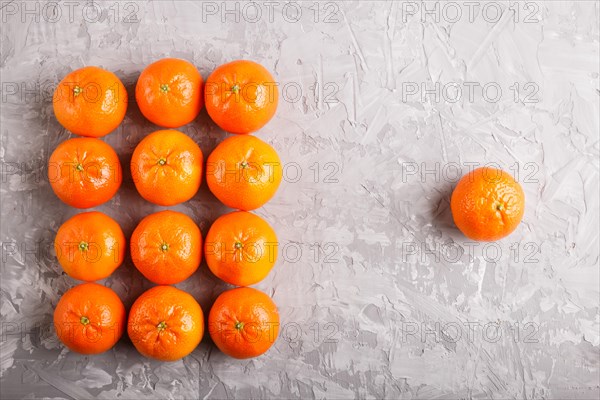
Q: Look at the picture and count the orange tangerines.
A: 13